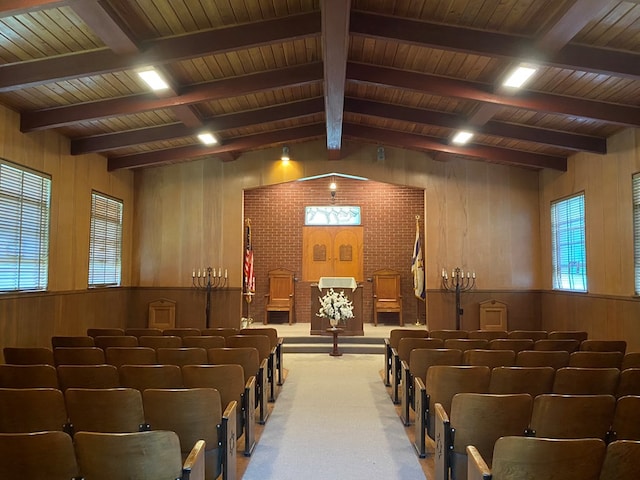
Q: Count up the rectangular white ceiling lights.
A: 4